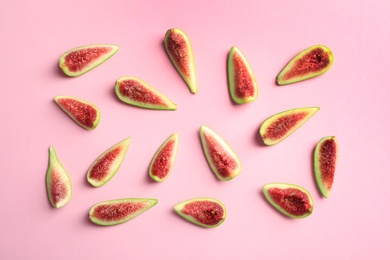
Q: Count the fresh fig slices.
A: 15